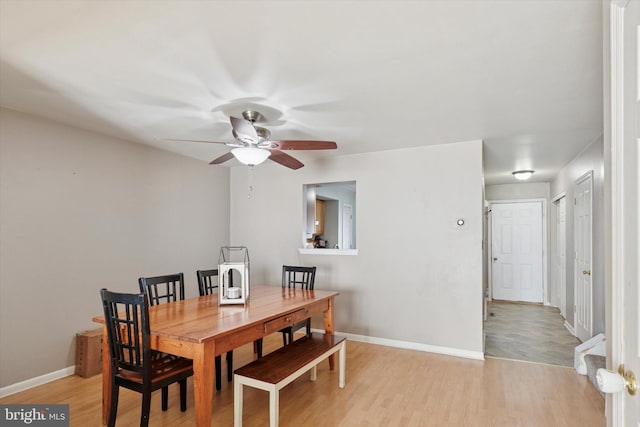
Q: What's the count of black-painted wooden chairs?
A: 4